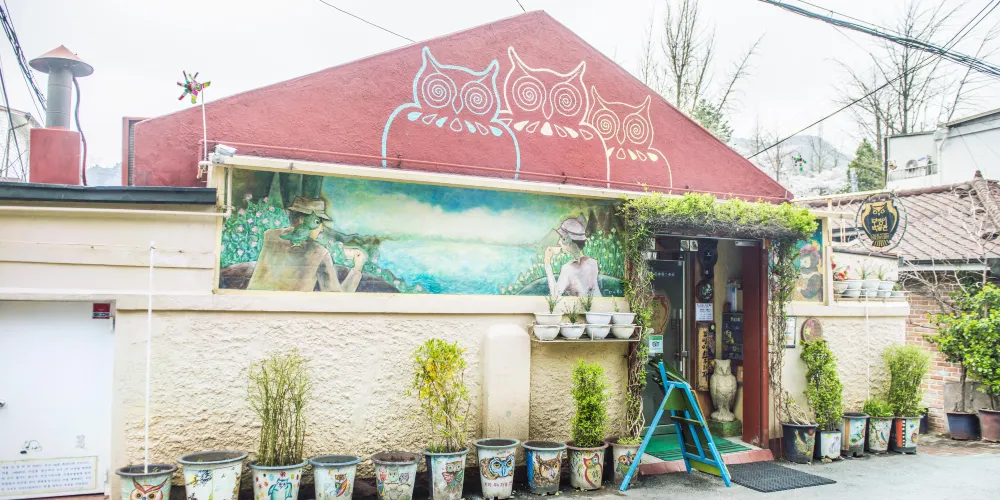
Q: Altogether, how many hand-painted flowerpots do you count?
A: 15